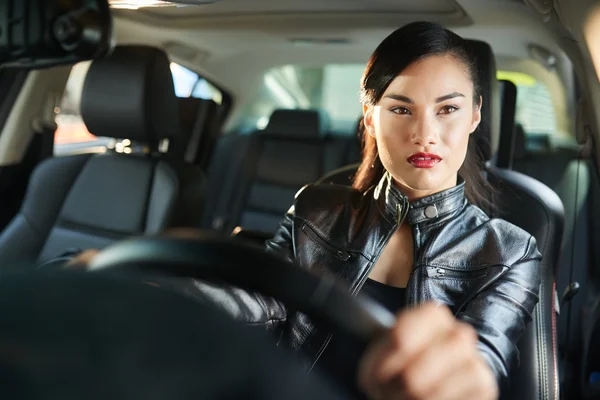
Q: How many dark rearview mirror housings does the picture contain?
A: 1